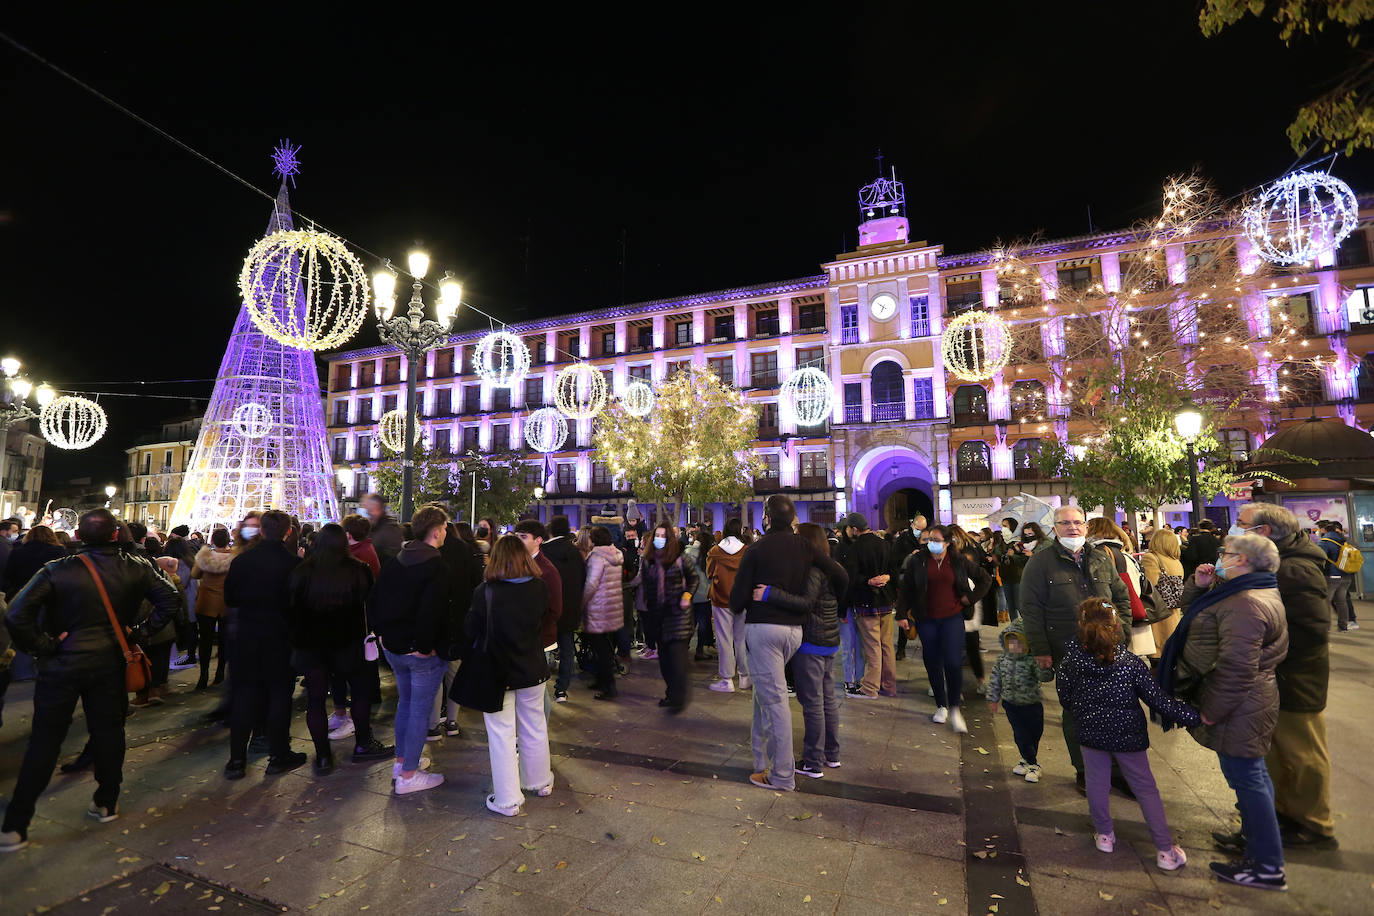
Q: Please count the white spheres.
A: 7